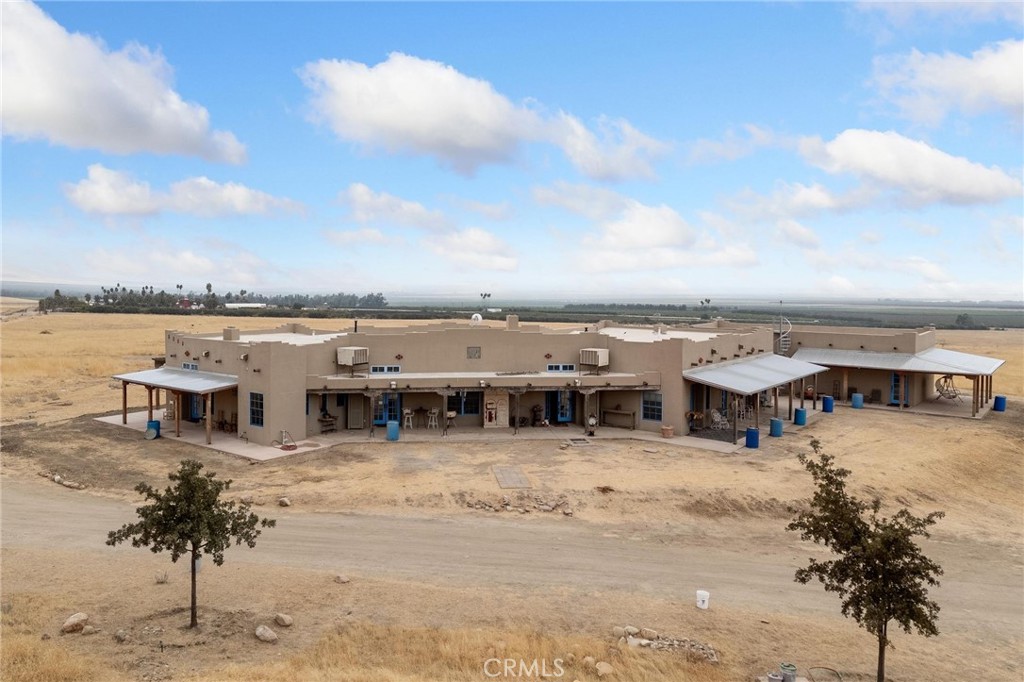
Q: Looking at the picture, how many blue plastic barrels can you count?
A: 8